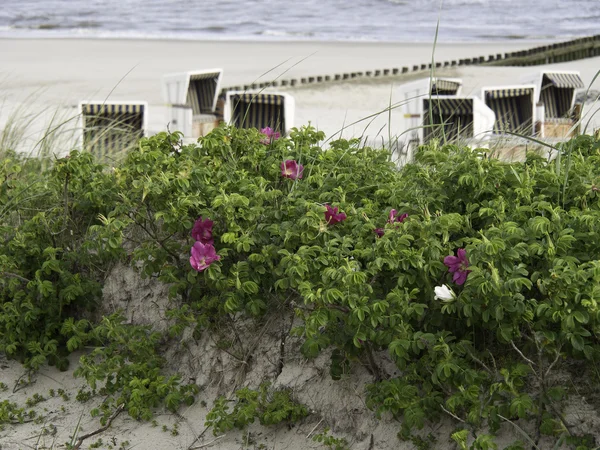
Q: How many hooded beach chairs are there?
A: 7